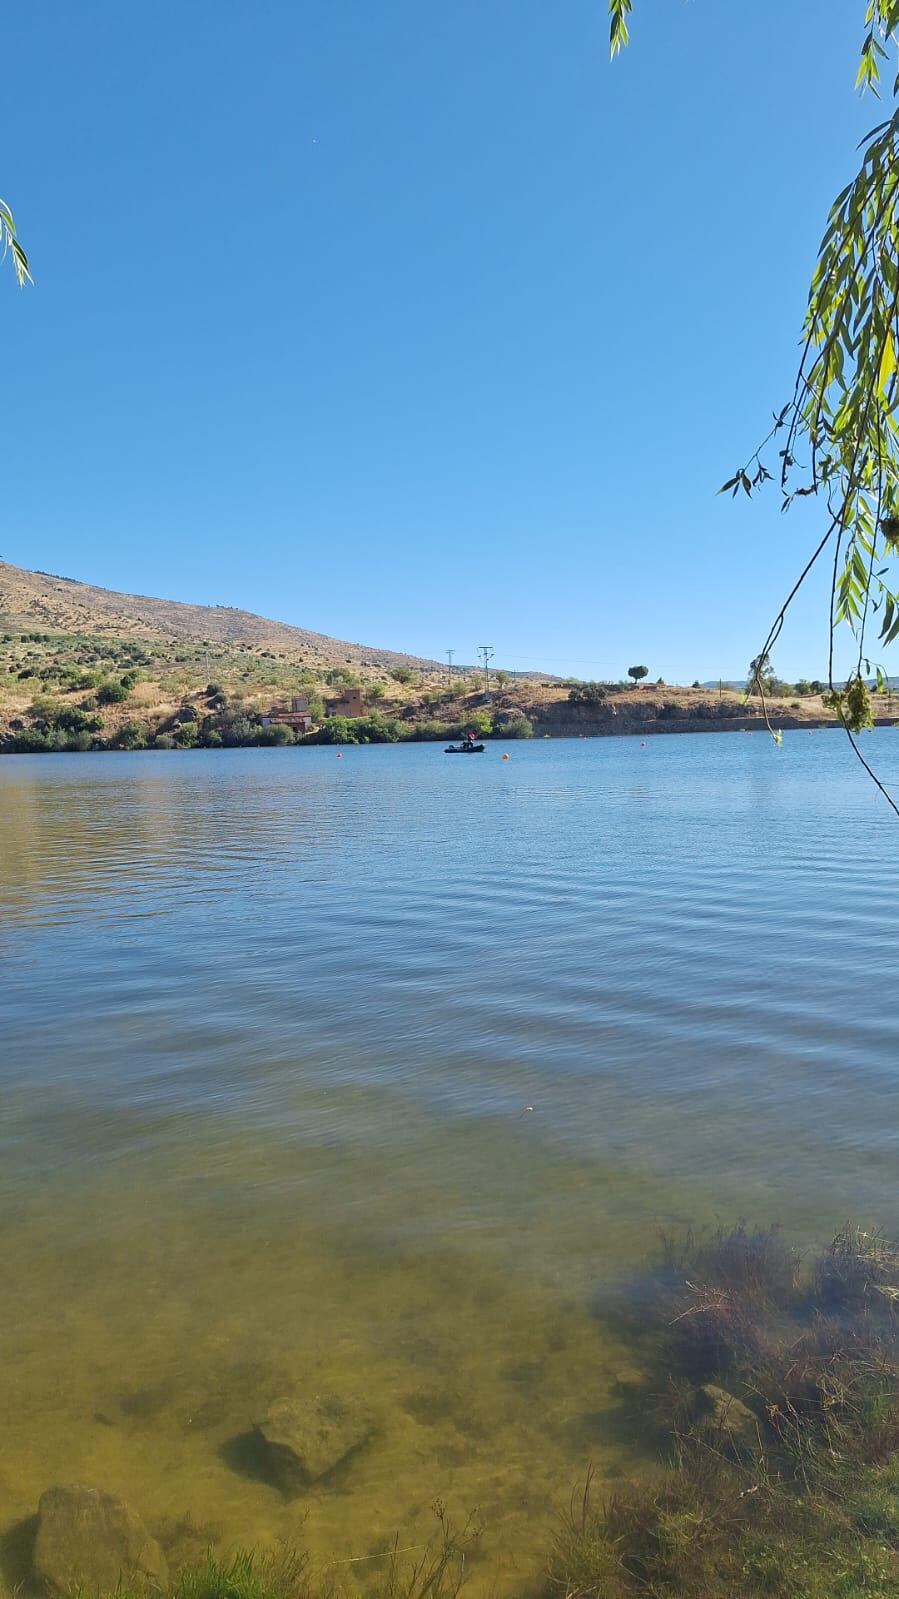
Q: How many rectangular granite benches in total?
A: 0